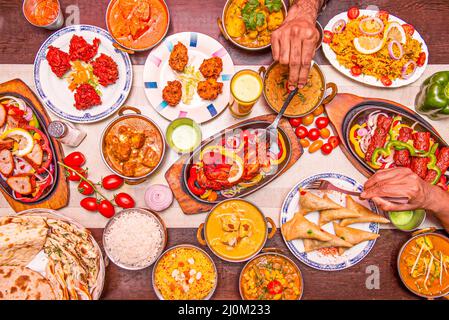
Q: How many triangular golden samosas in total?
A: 6